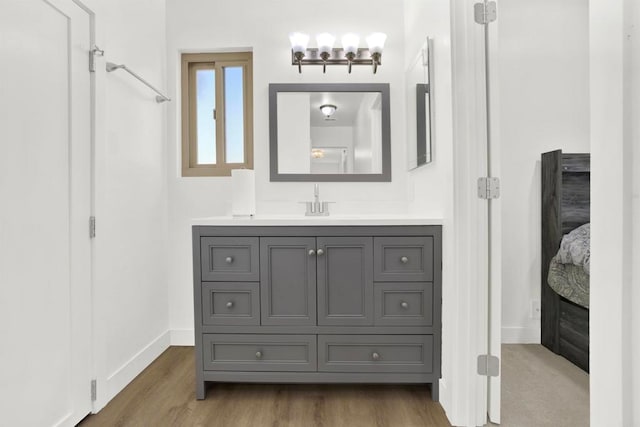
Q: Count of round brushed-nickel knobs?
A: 8